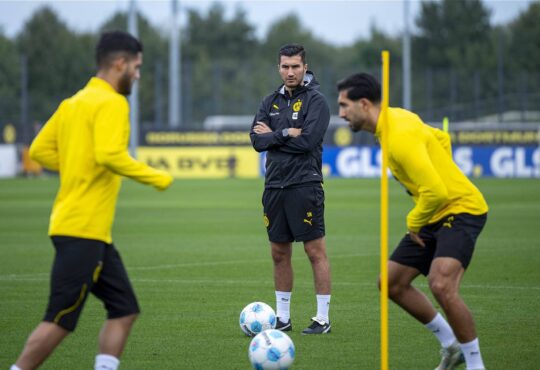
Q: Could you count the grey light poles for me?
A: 3